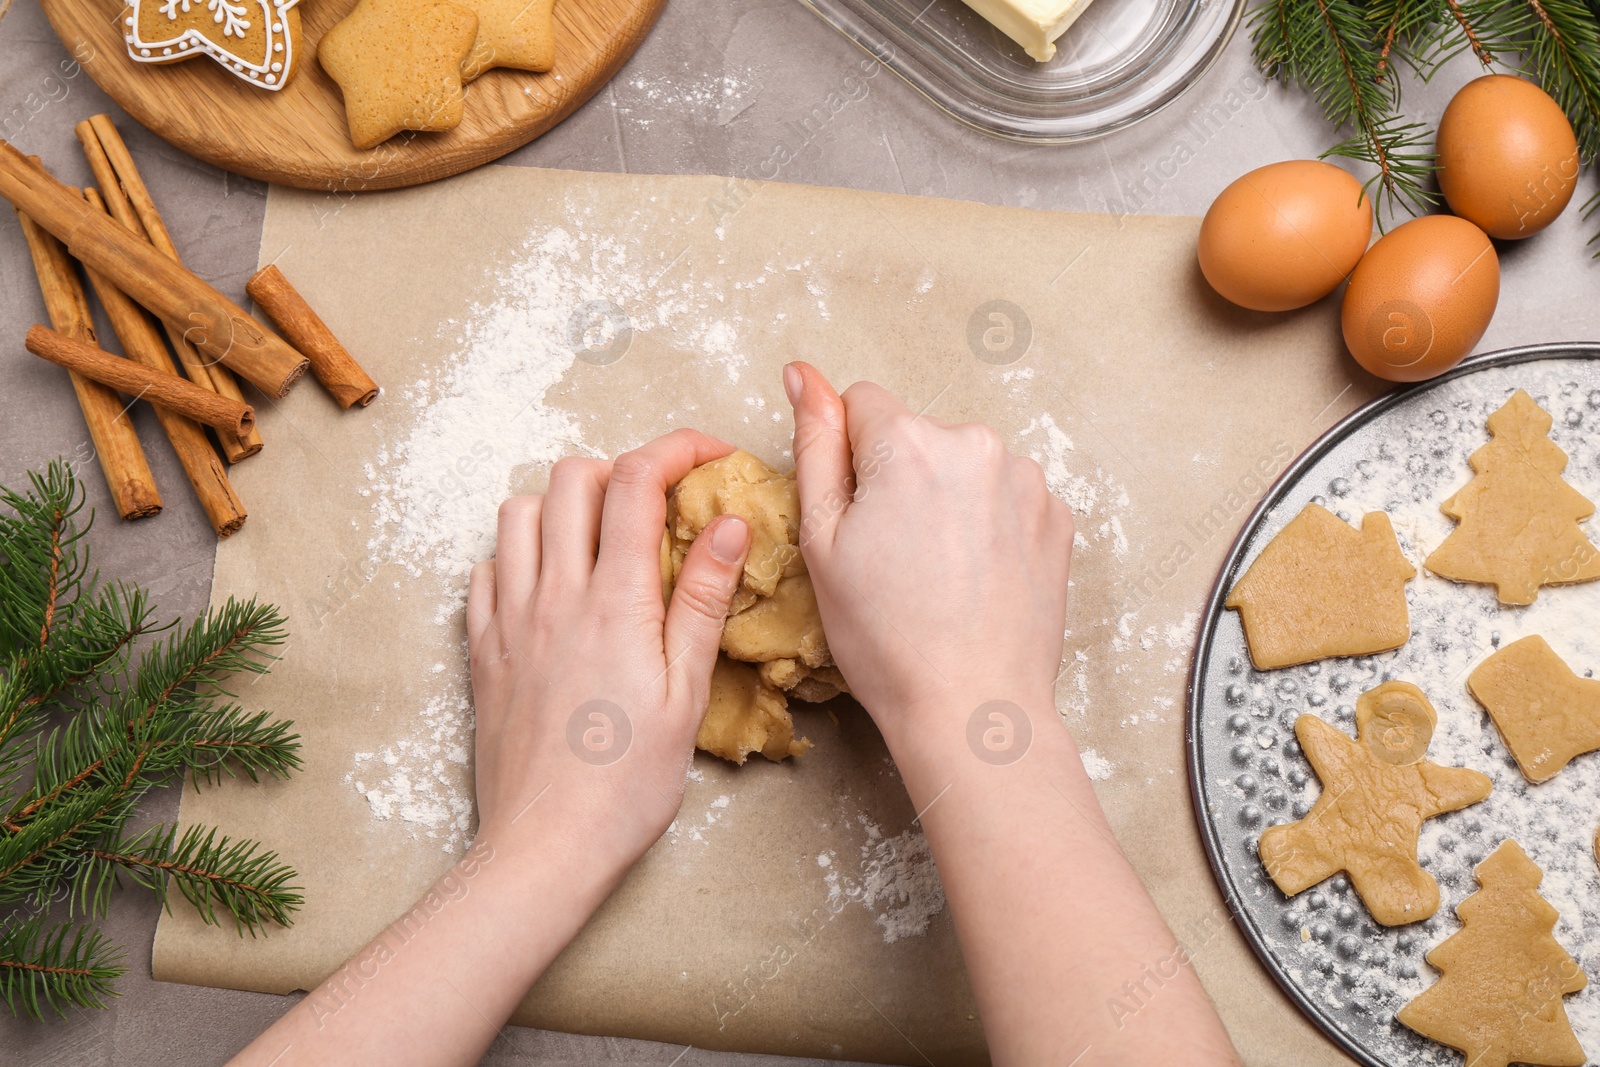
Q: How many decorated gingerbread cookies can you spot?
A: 1